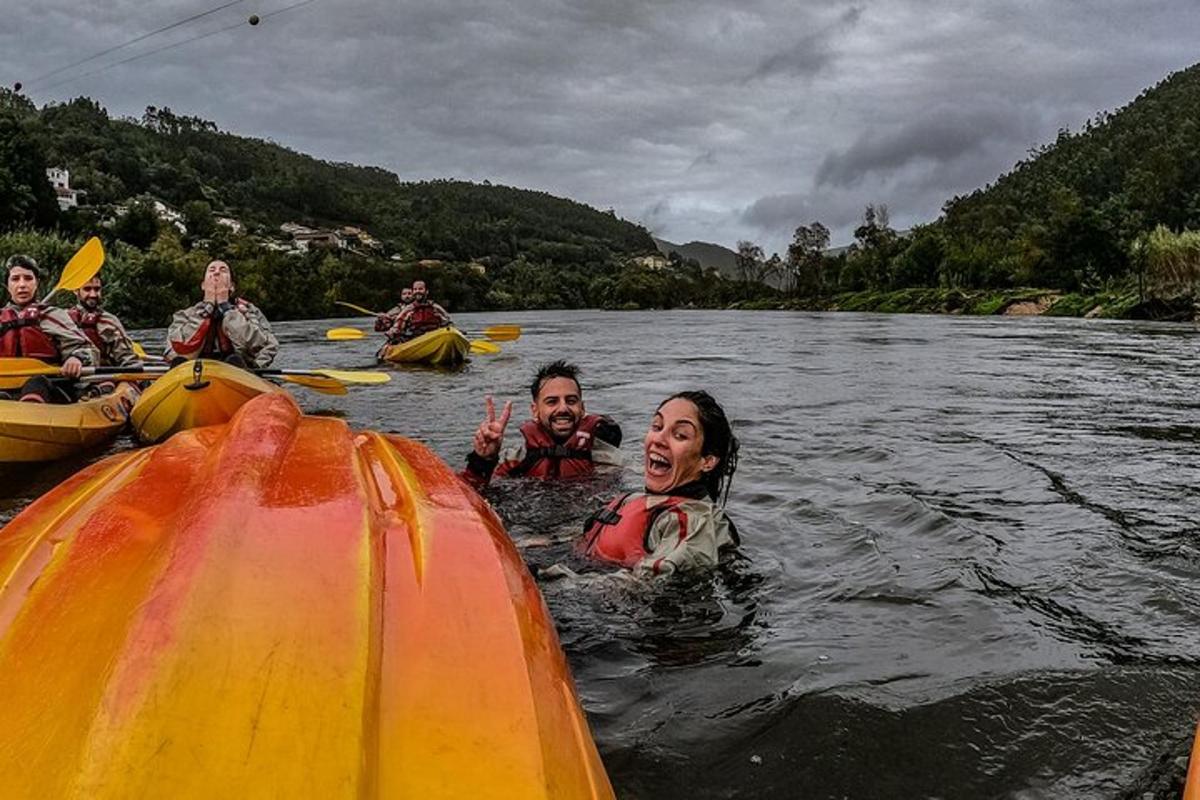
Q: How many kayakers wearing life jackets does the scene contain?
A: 7